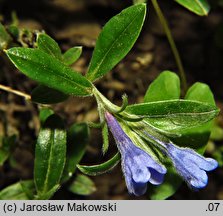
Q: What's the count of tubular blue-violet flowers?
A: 2